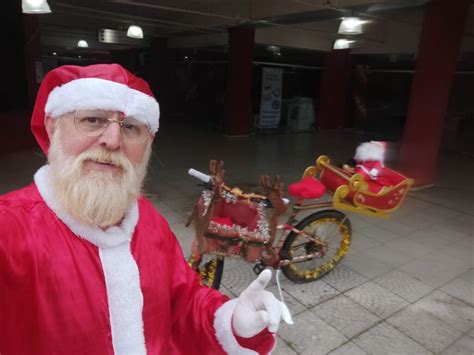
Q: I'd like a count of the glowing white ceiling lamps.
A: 5